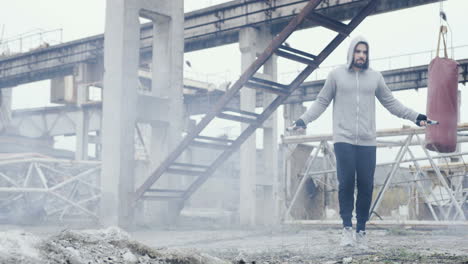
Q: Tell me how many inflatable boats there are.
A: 0